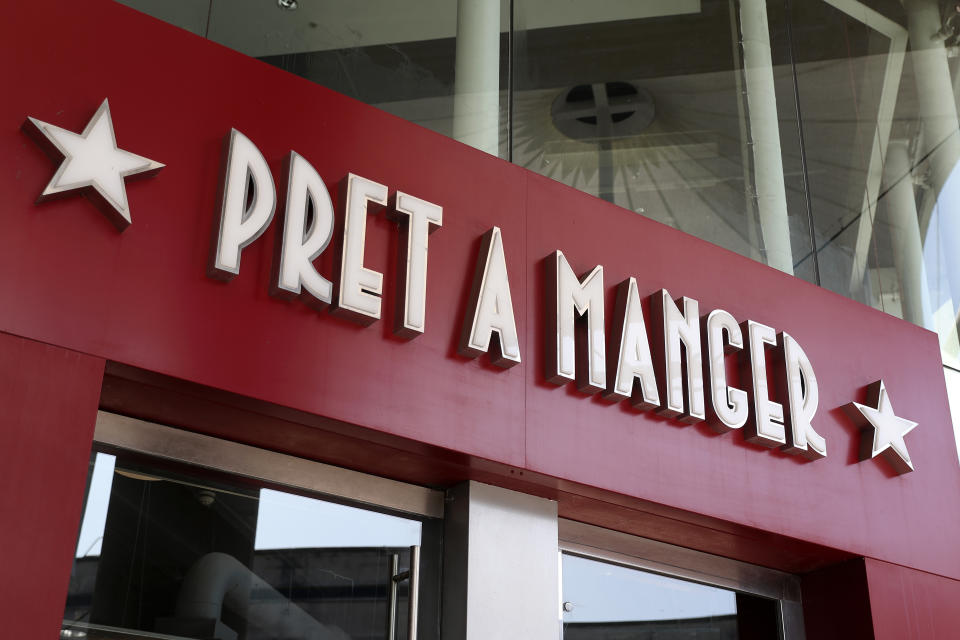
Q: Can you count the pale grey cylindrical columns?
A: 4